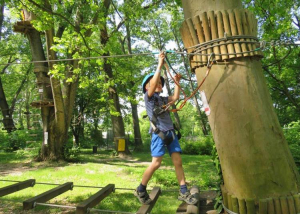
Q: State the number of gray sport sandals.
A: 2